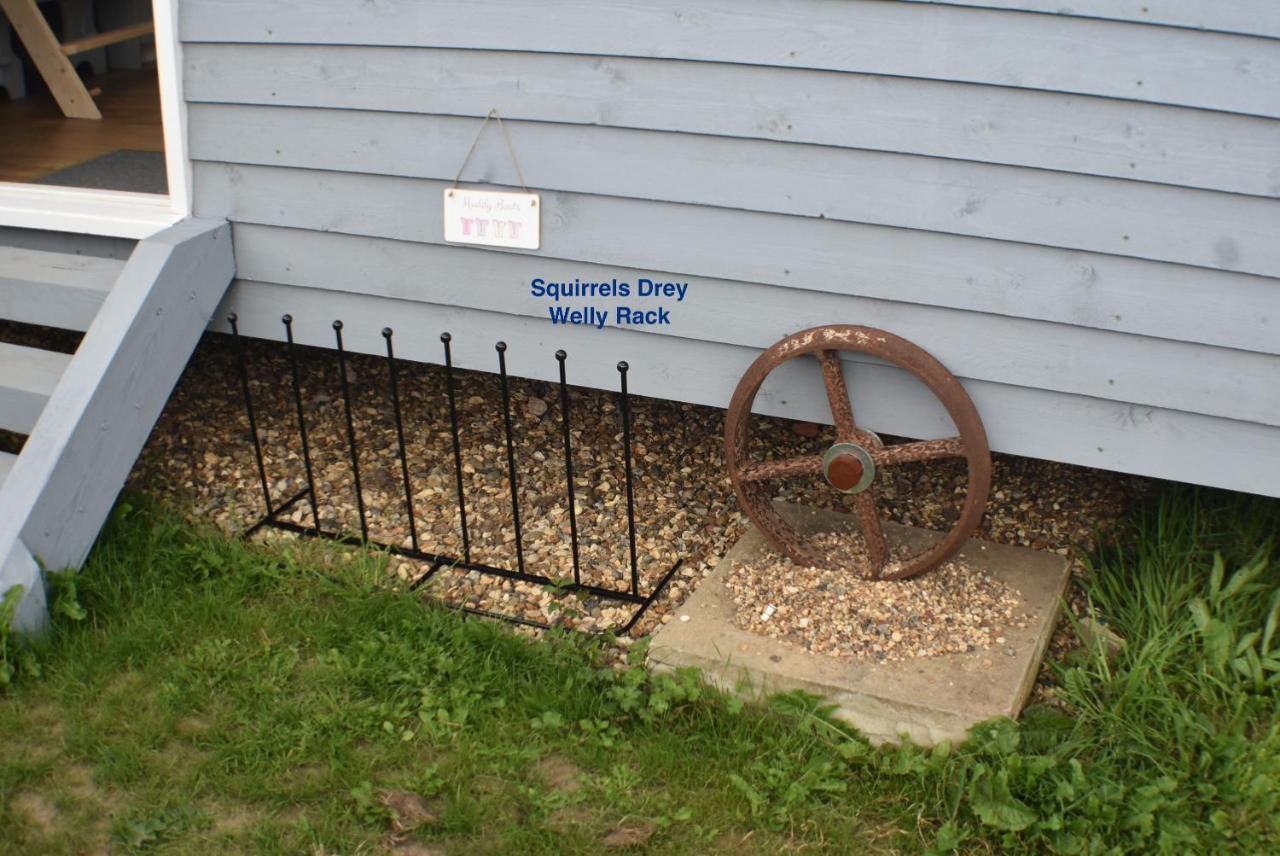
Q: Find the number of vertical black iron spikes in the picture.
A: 8